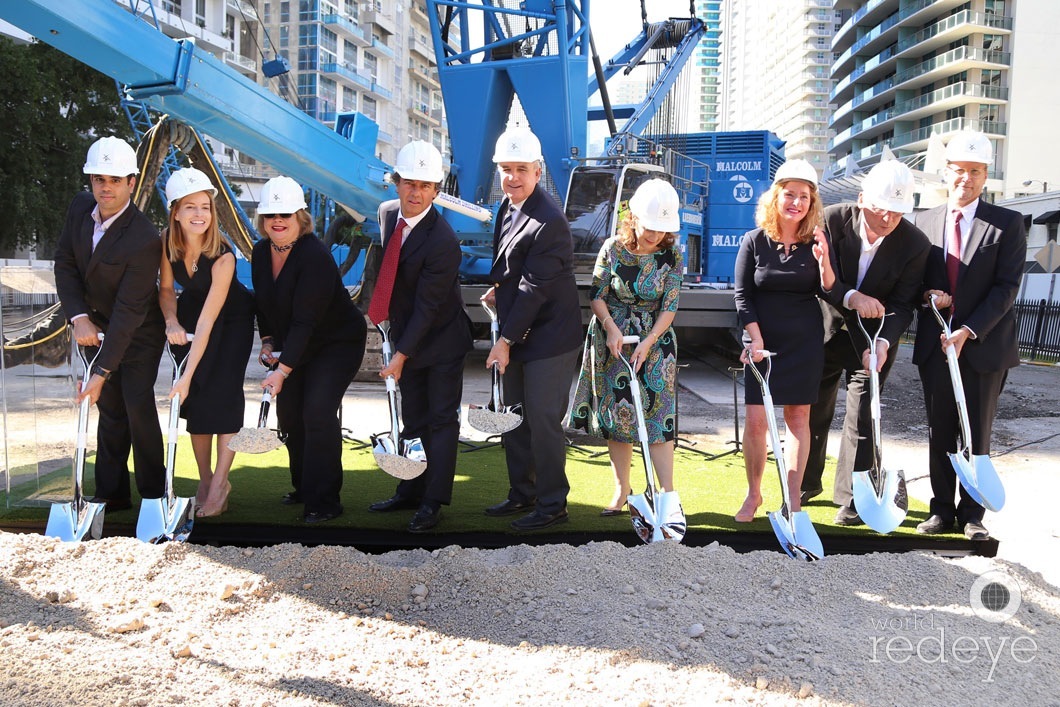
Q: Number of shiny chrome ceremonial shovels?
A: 9